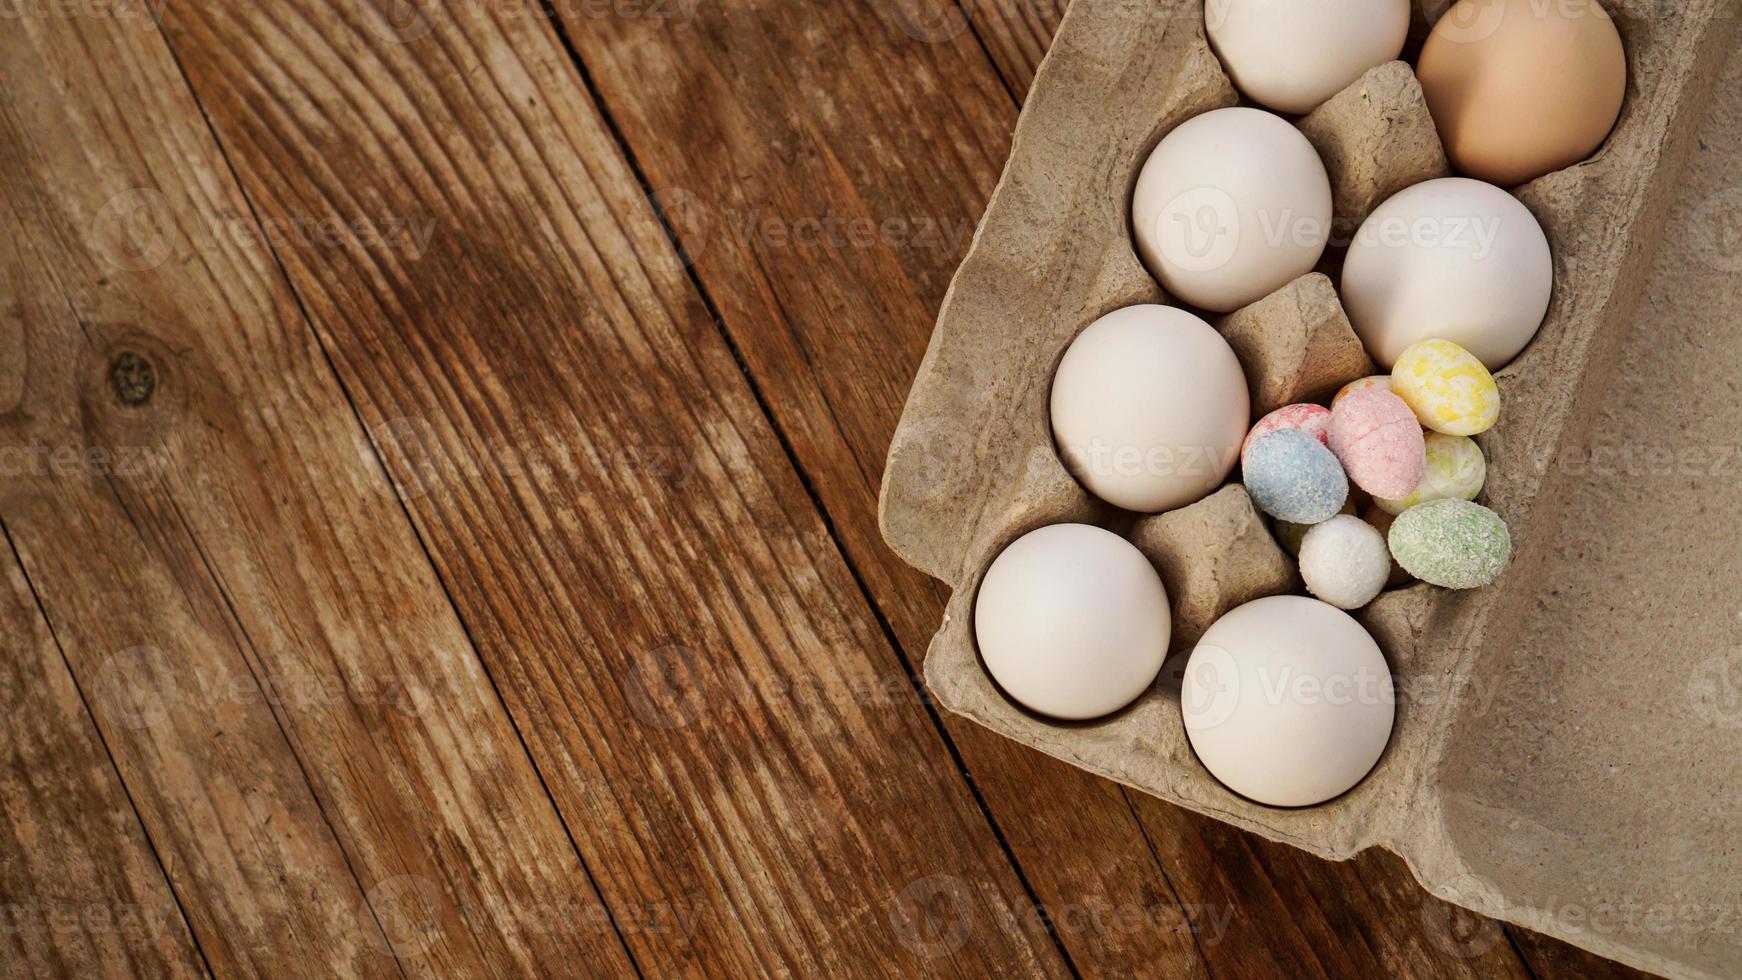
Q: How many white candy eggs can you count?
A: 1